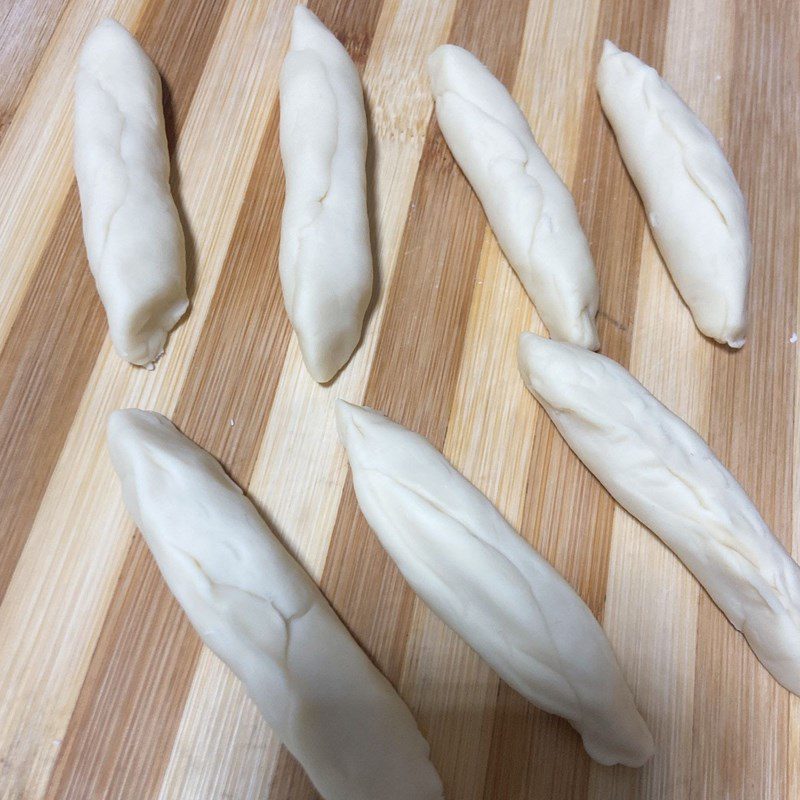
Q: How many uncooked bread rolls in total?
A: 7